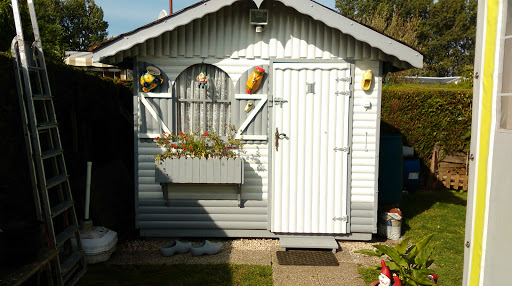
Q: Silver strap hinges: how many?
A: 4